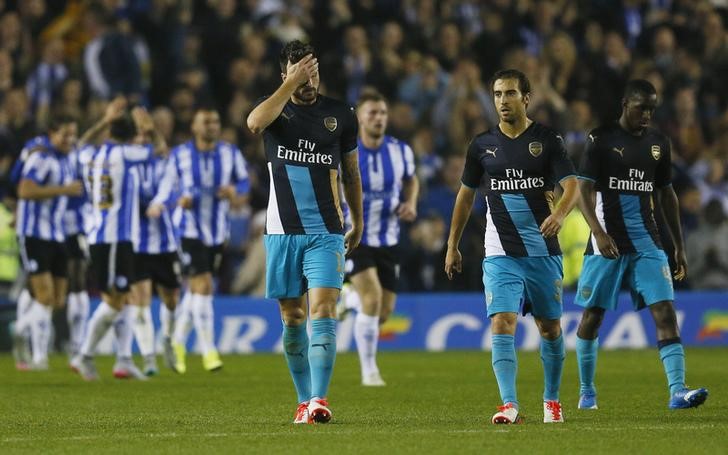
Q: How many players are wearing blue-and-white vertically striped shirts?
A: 6